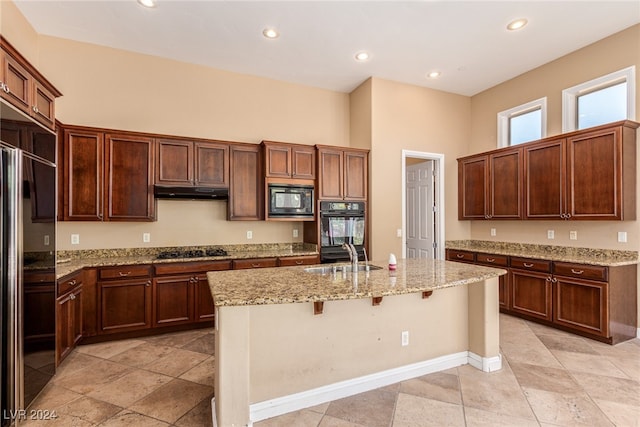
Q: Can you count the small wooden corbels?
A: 3